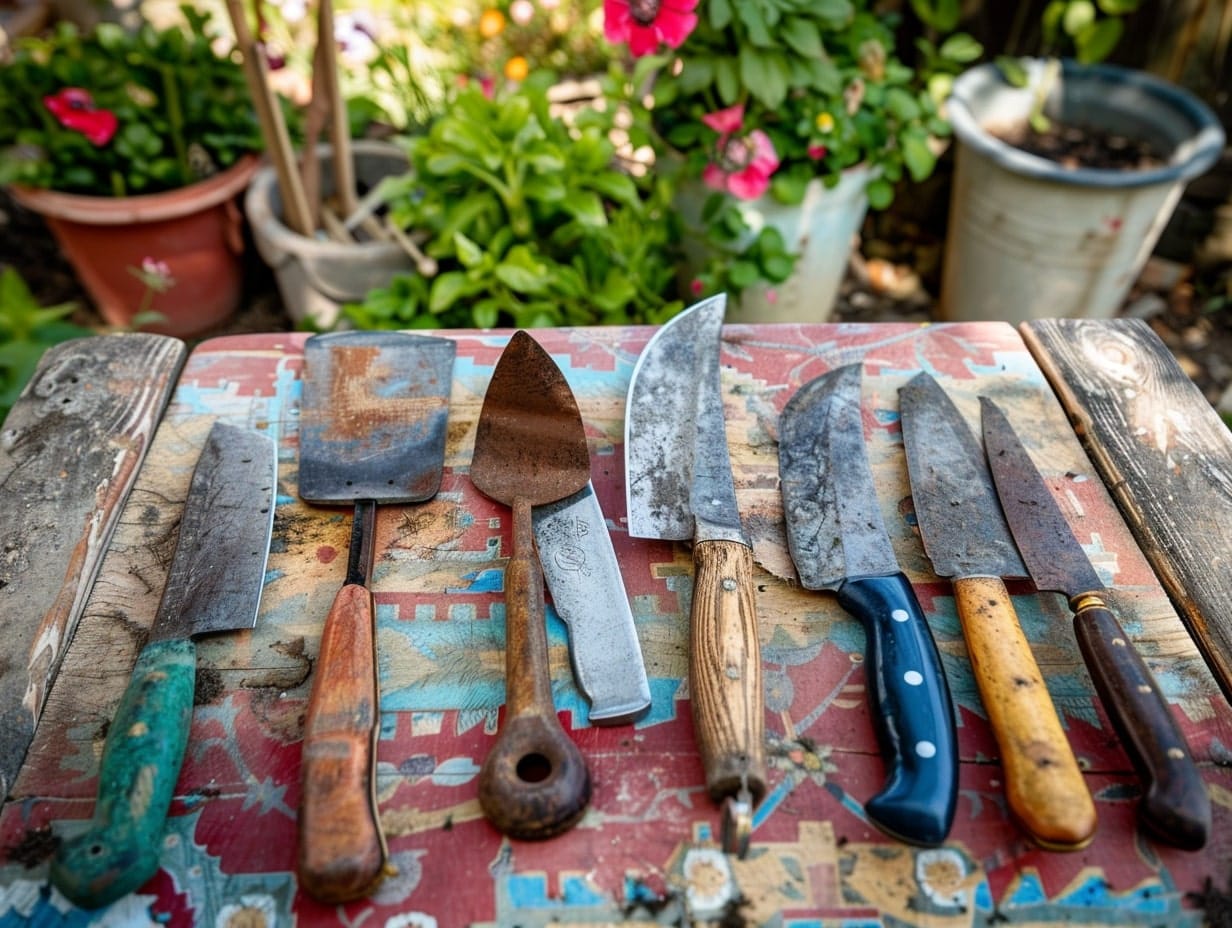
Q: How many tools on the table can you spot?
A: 8